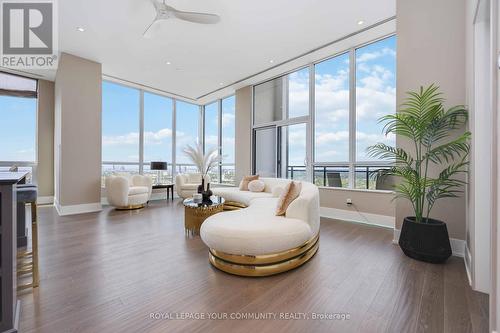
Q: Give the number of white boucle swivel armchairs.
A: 2